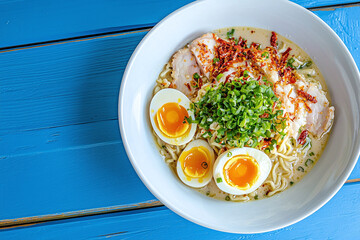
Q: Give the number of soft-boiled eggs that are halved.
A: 3